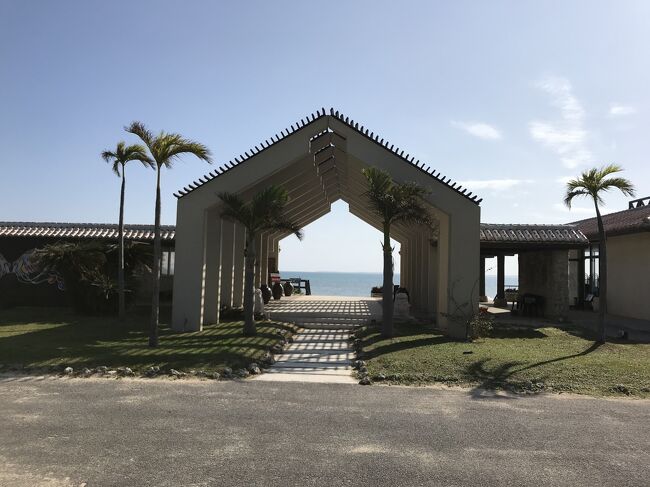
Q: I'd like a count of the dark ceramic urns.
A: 3